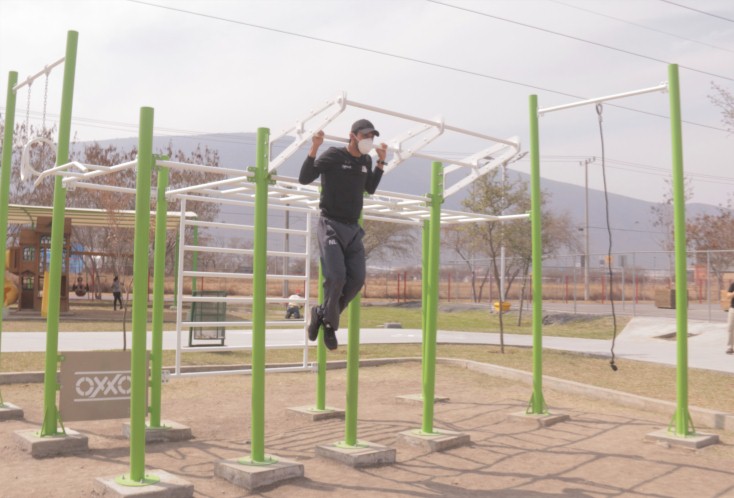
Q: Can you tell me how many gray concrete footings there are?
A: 11